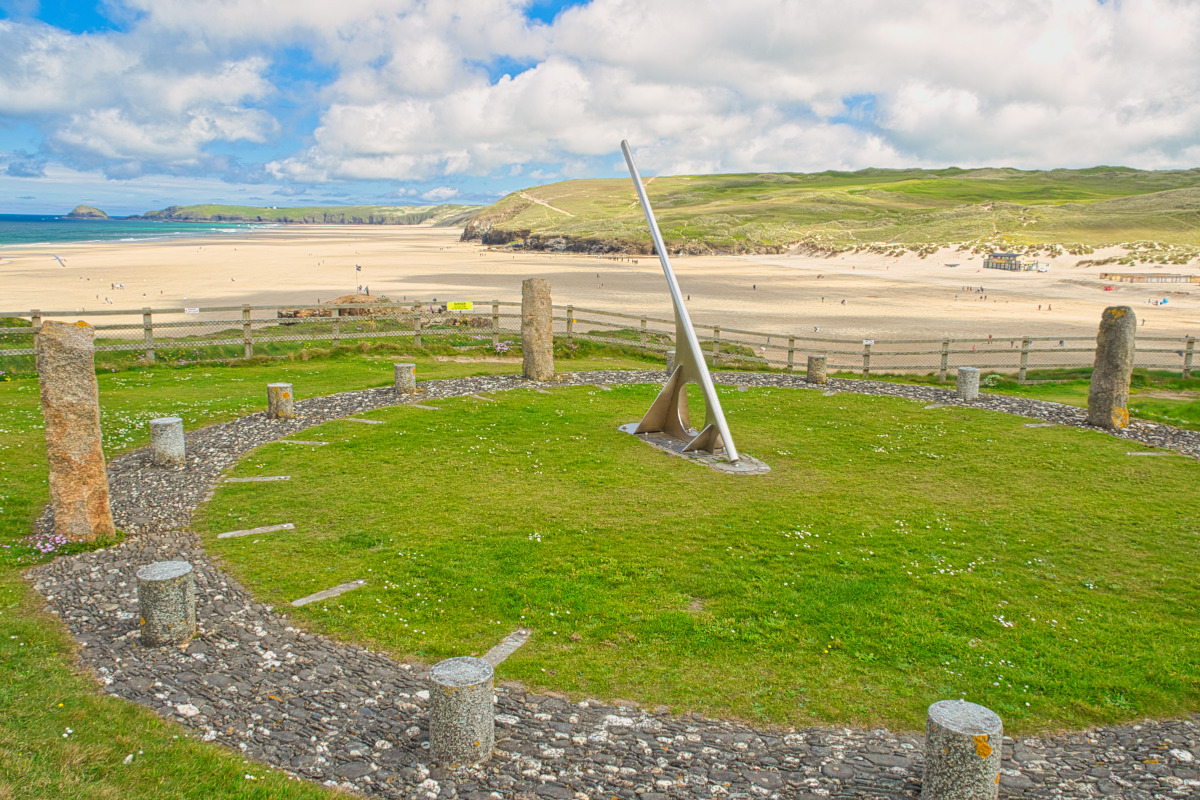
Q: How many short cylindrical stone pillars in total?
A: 9